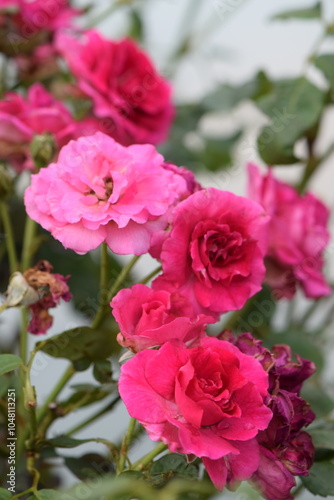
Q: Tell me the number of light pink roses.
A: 1